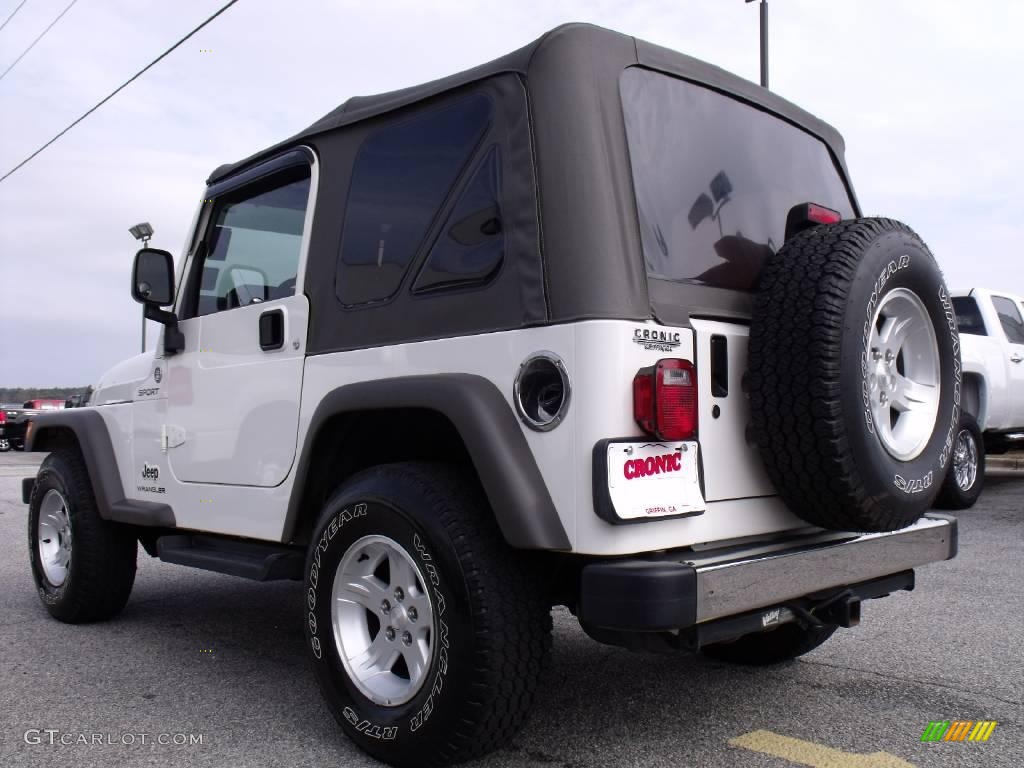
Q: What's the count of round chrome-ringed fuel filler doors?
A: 1